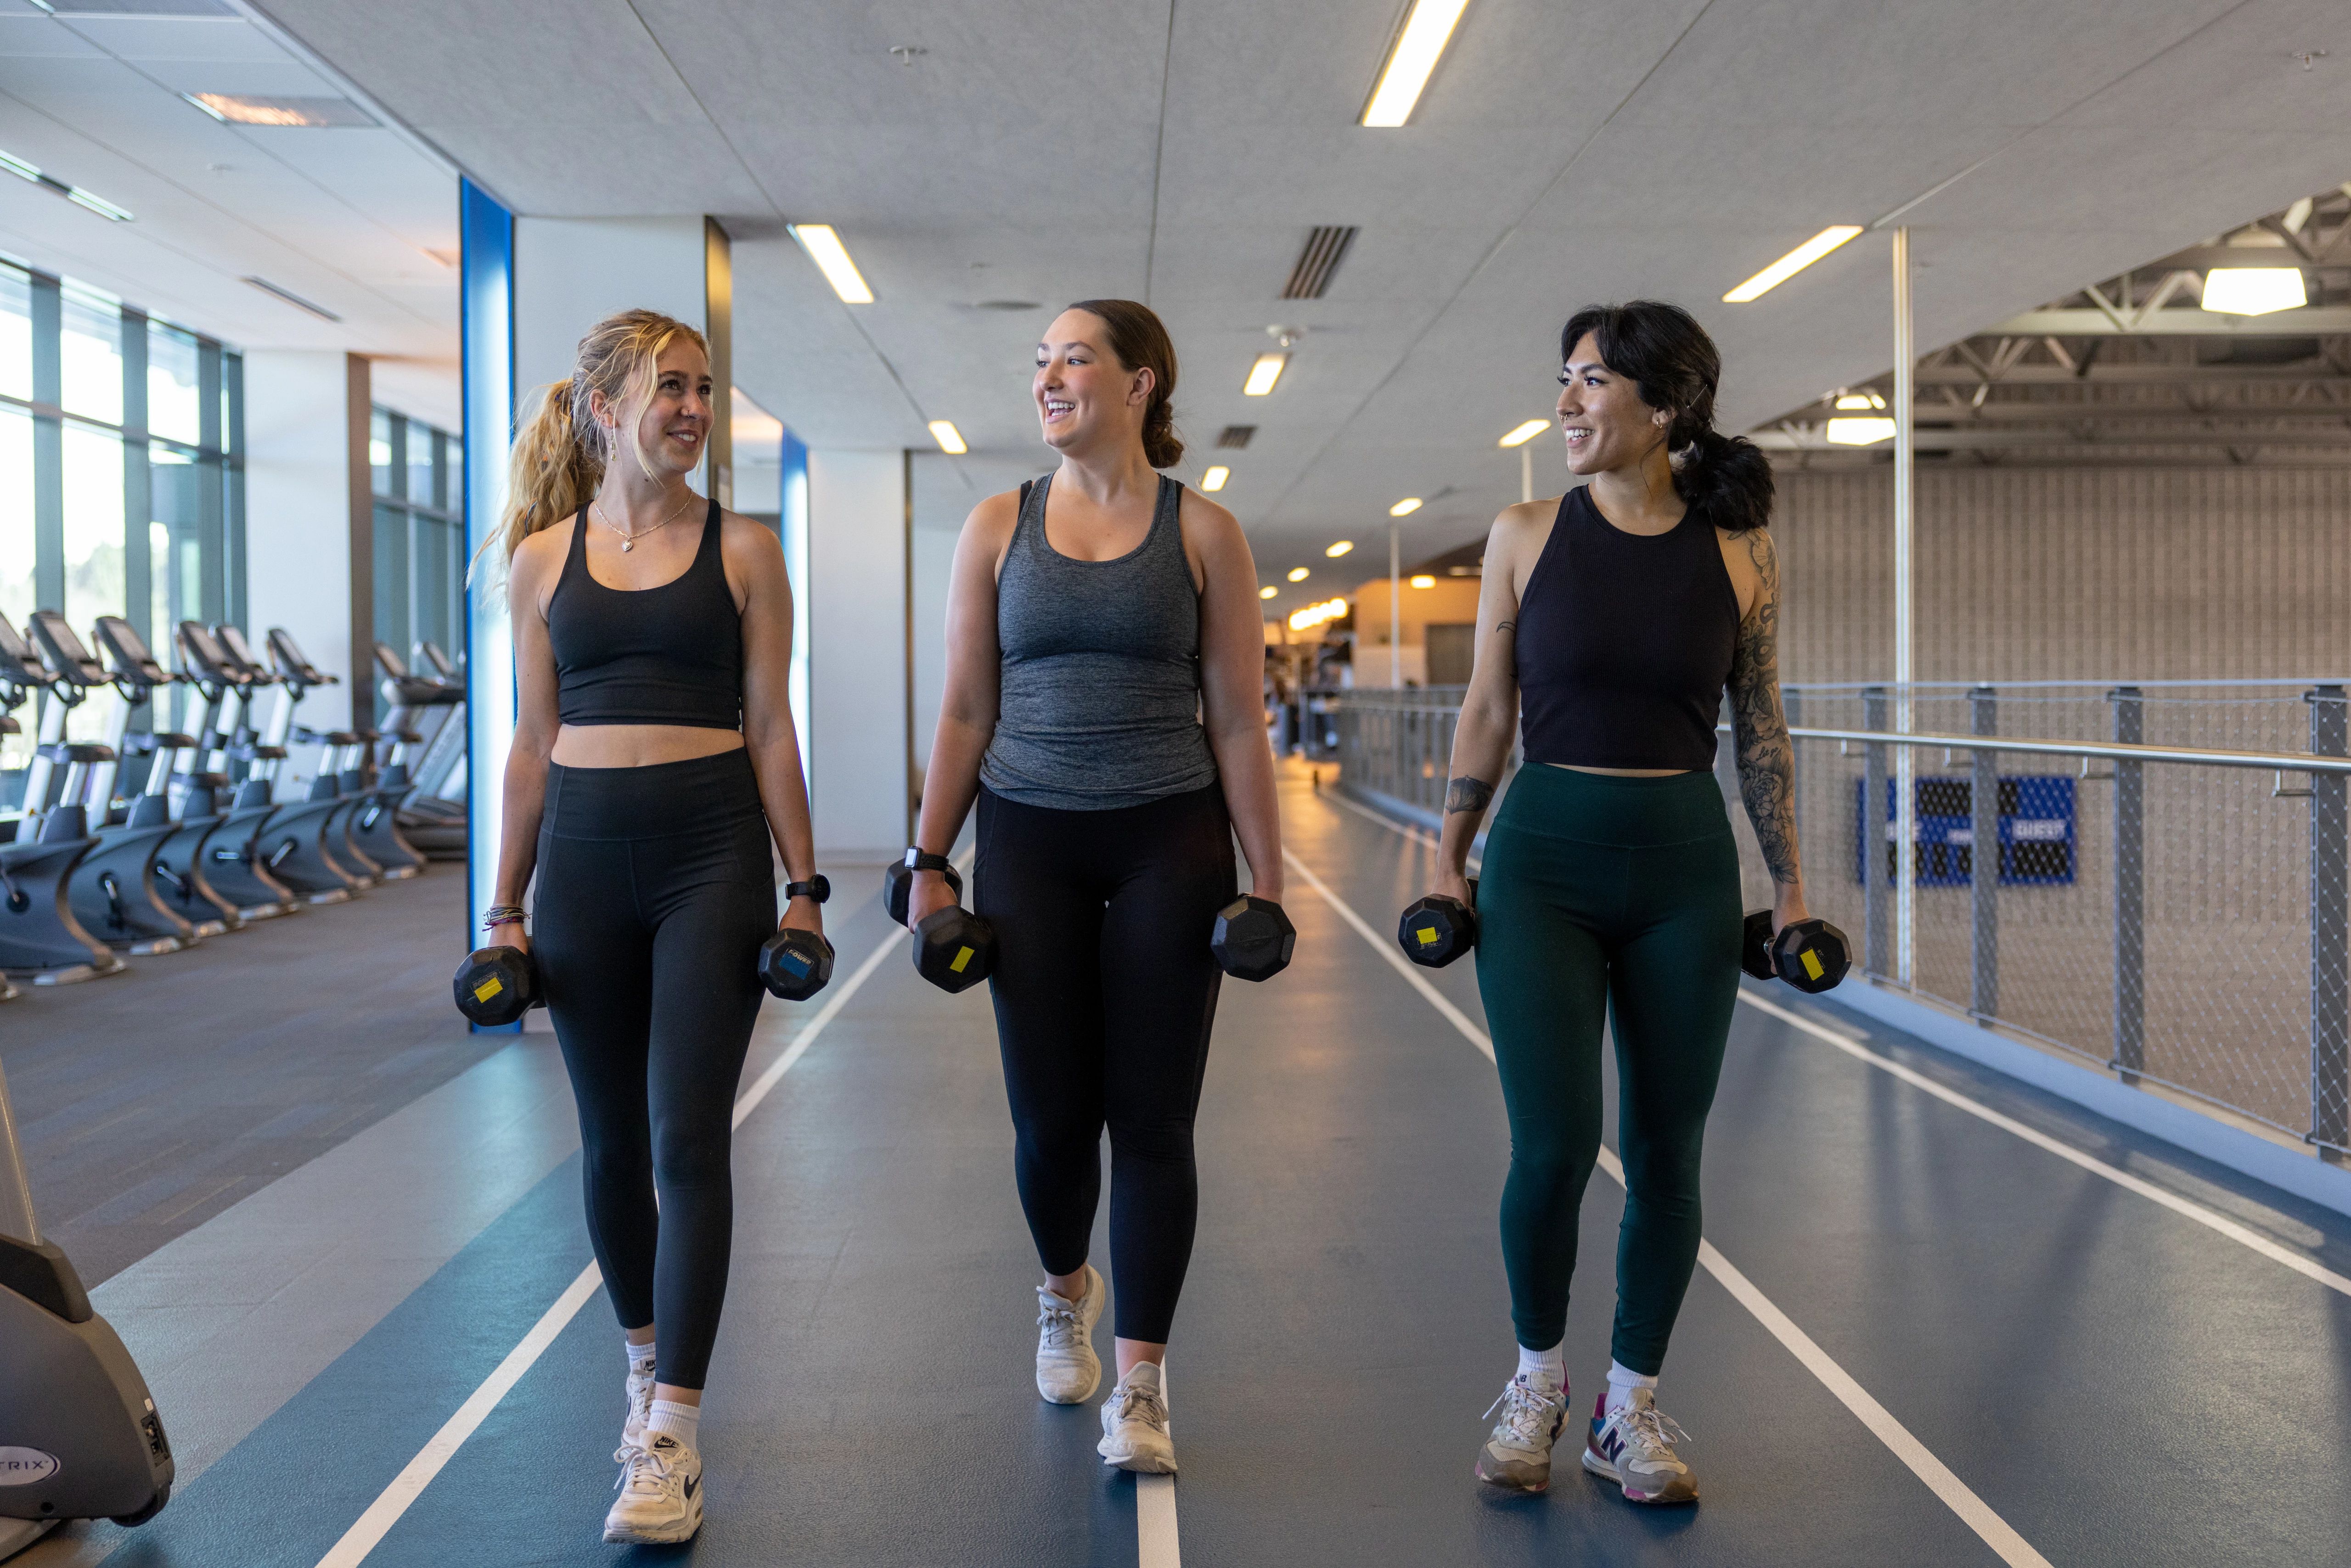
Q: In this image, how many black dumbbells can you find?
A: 6